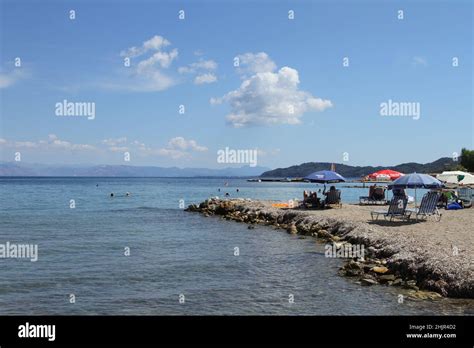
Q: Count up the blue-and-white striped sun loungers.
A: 2